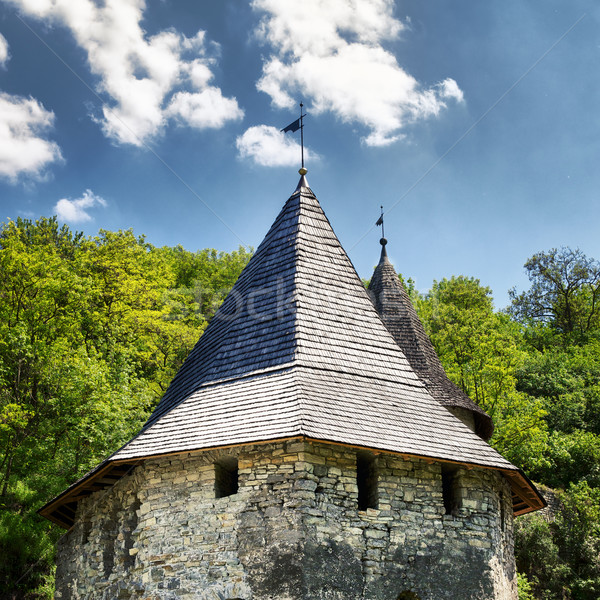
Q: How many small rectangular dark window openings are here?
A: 3